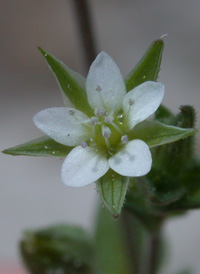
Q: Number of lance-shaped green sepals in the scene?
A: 5